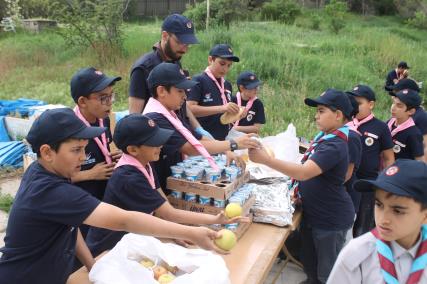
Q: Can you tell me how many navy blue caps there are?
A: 14